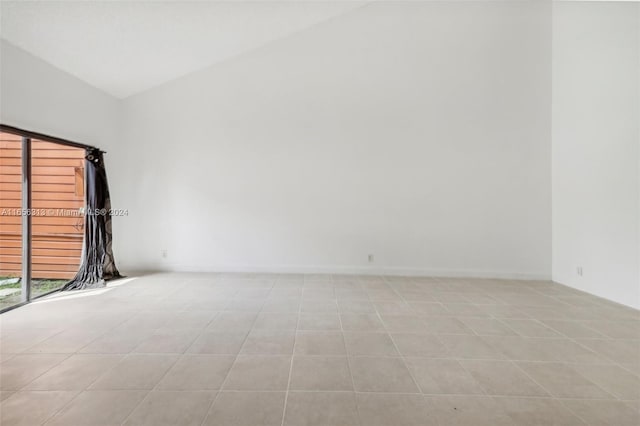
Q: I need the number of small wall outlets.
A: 3